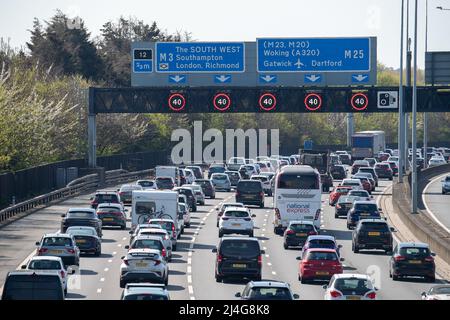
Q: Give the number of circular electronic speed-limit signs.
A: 5